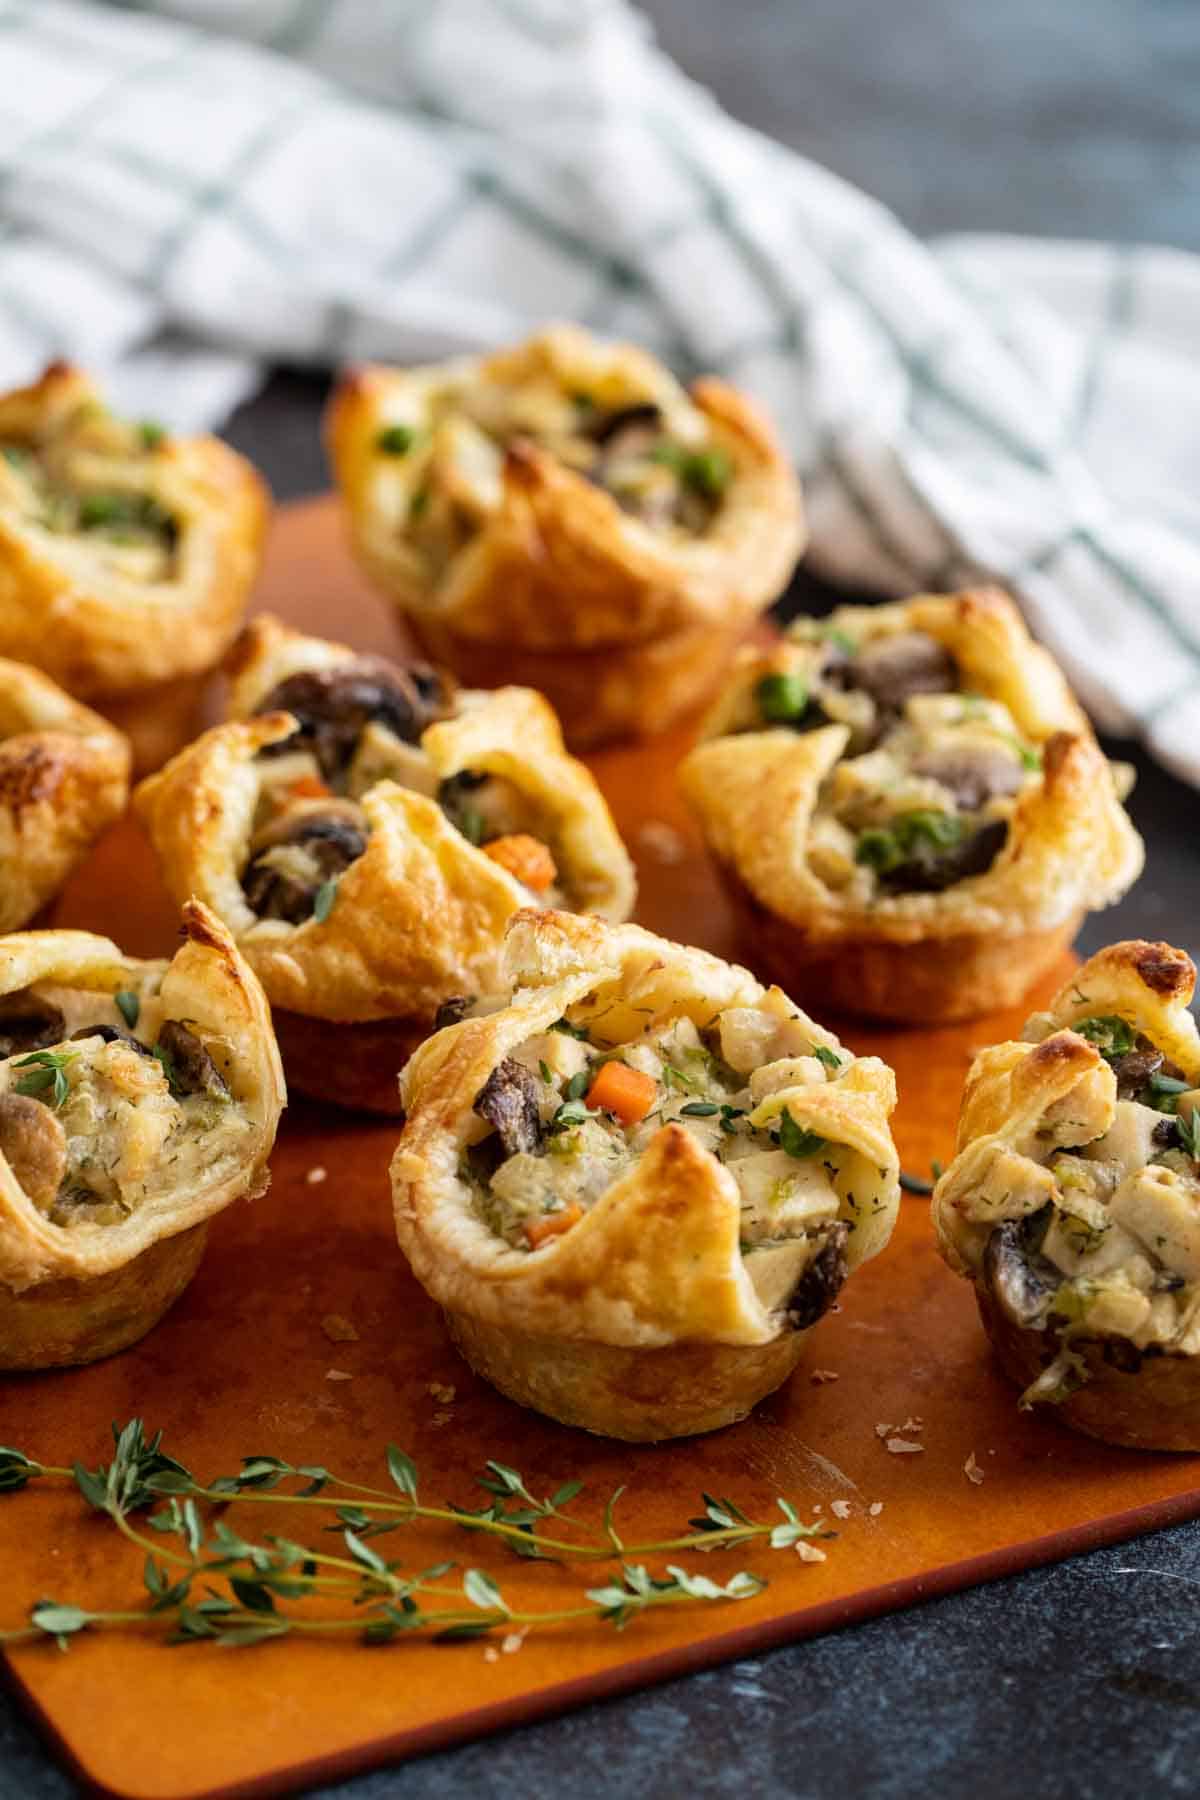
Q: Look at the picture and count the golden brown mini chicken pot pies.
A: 8